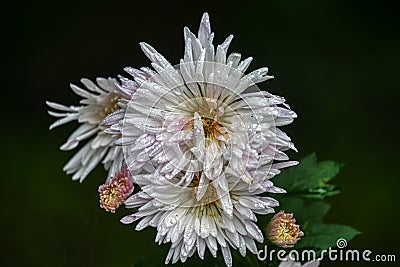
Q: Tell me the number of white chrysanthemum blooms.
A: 3